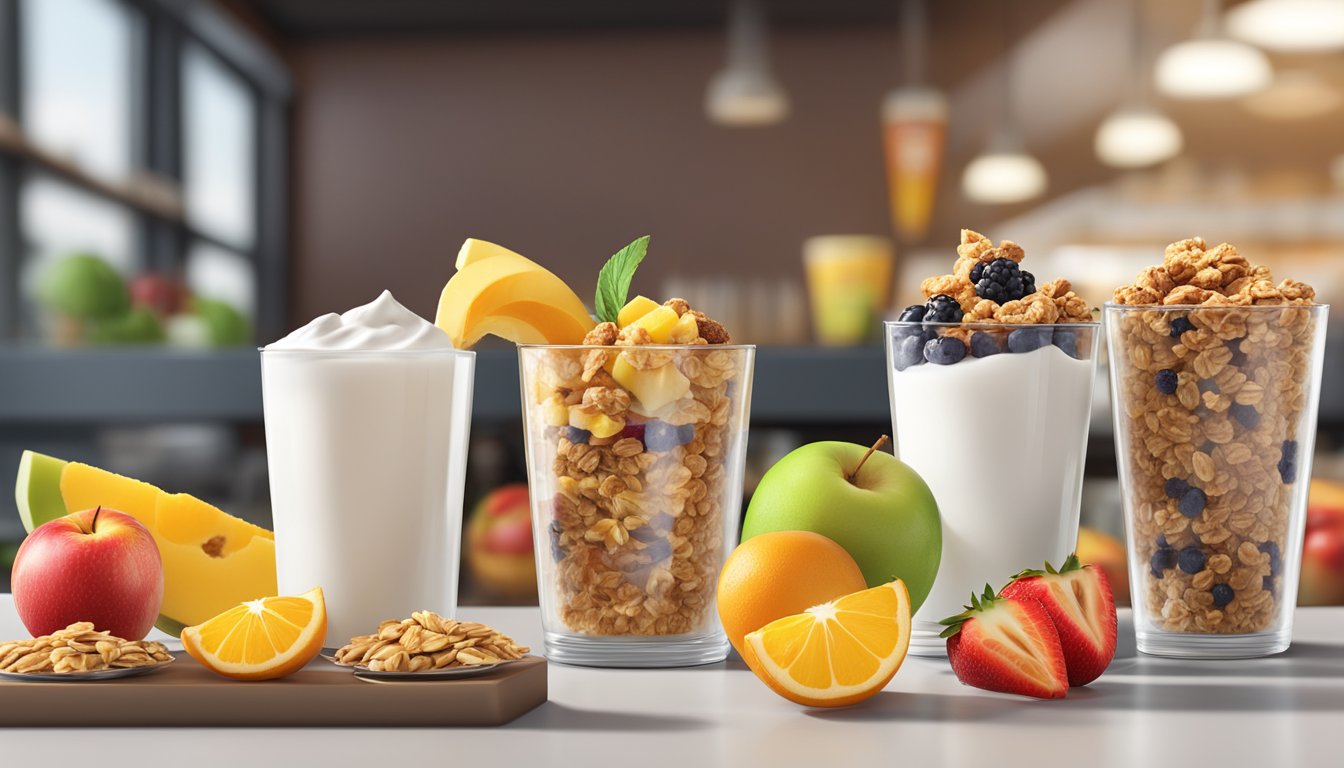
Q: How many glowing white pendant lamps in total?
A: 4